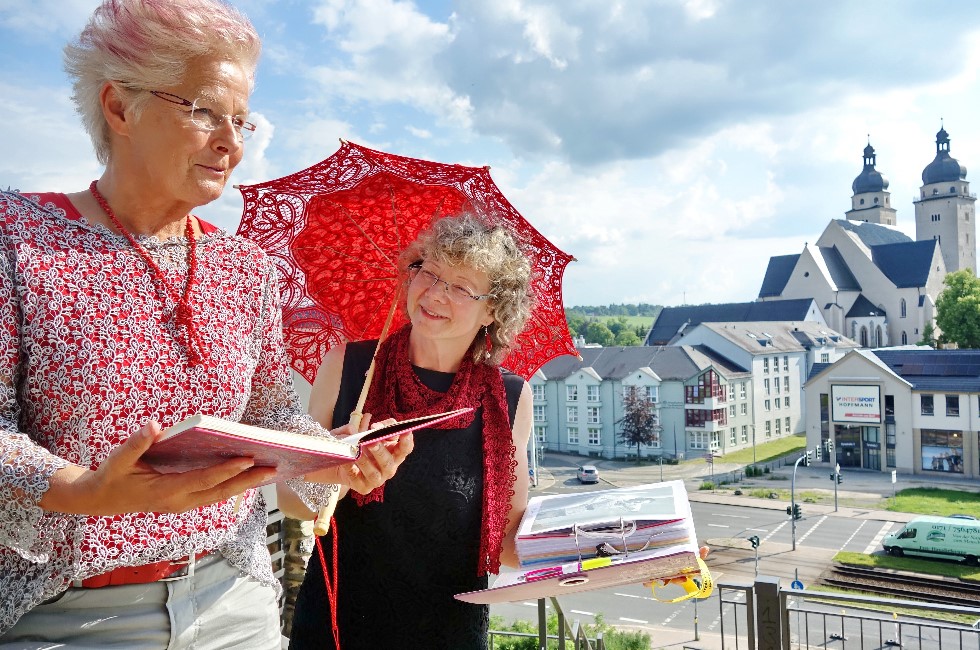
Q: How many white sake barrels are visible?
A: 0